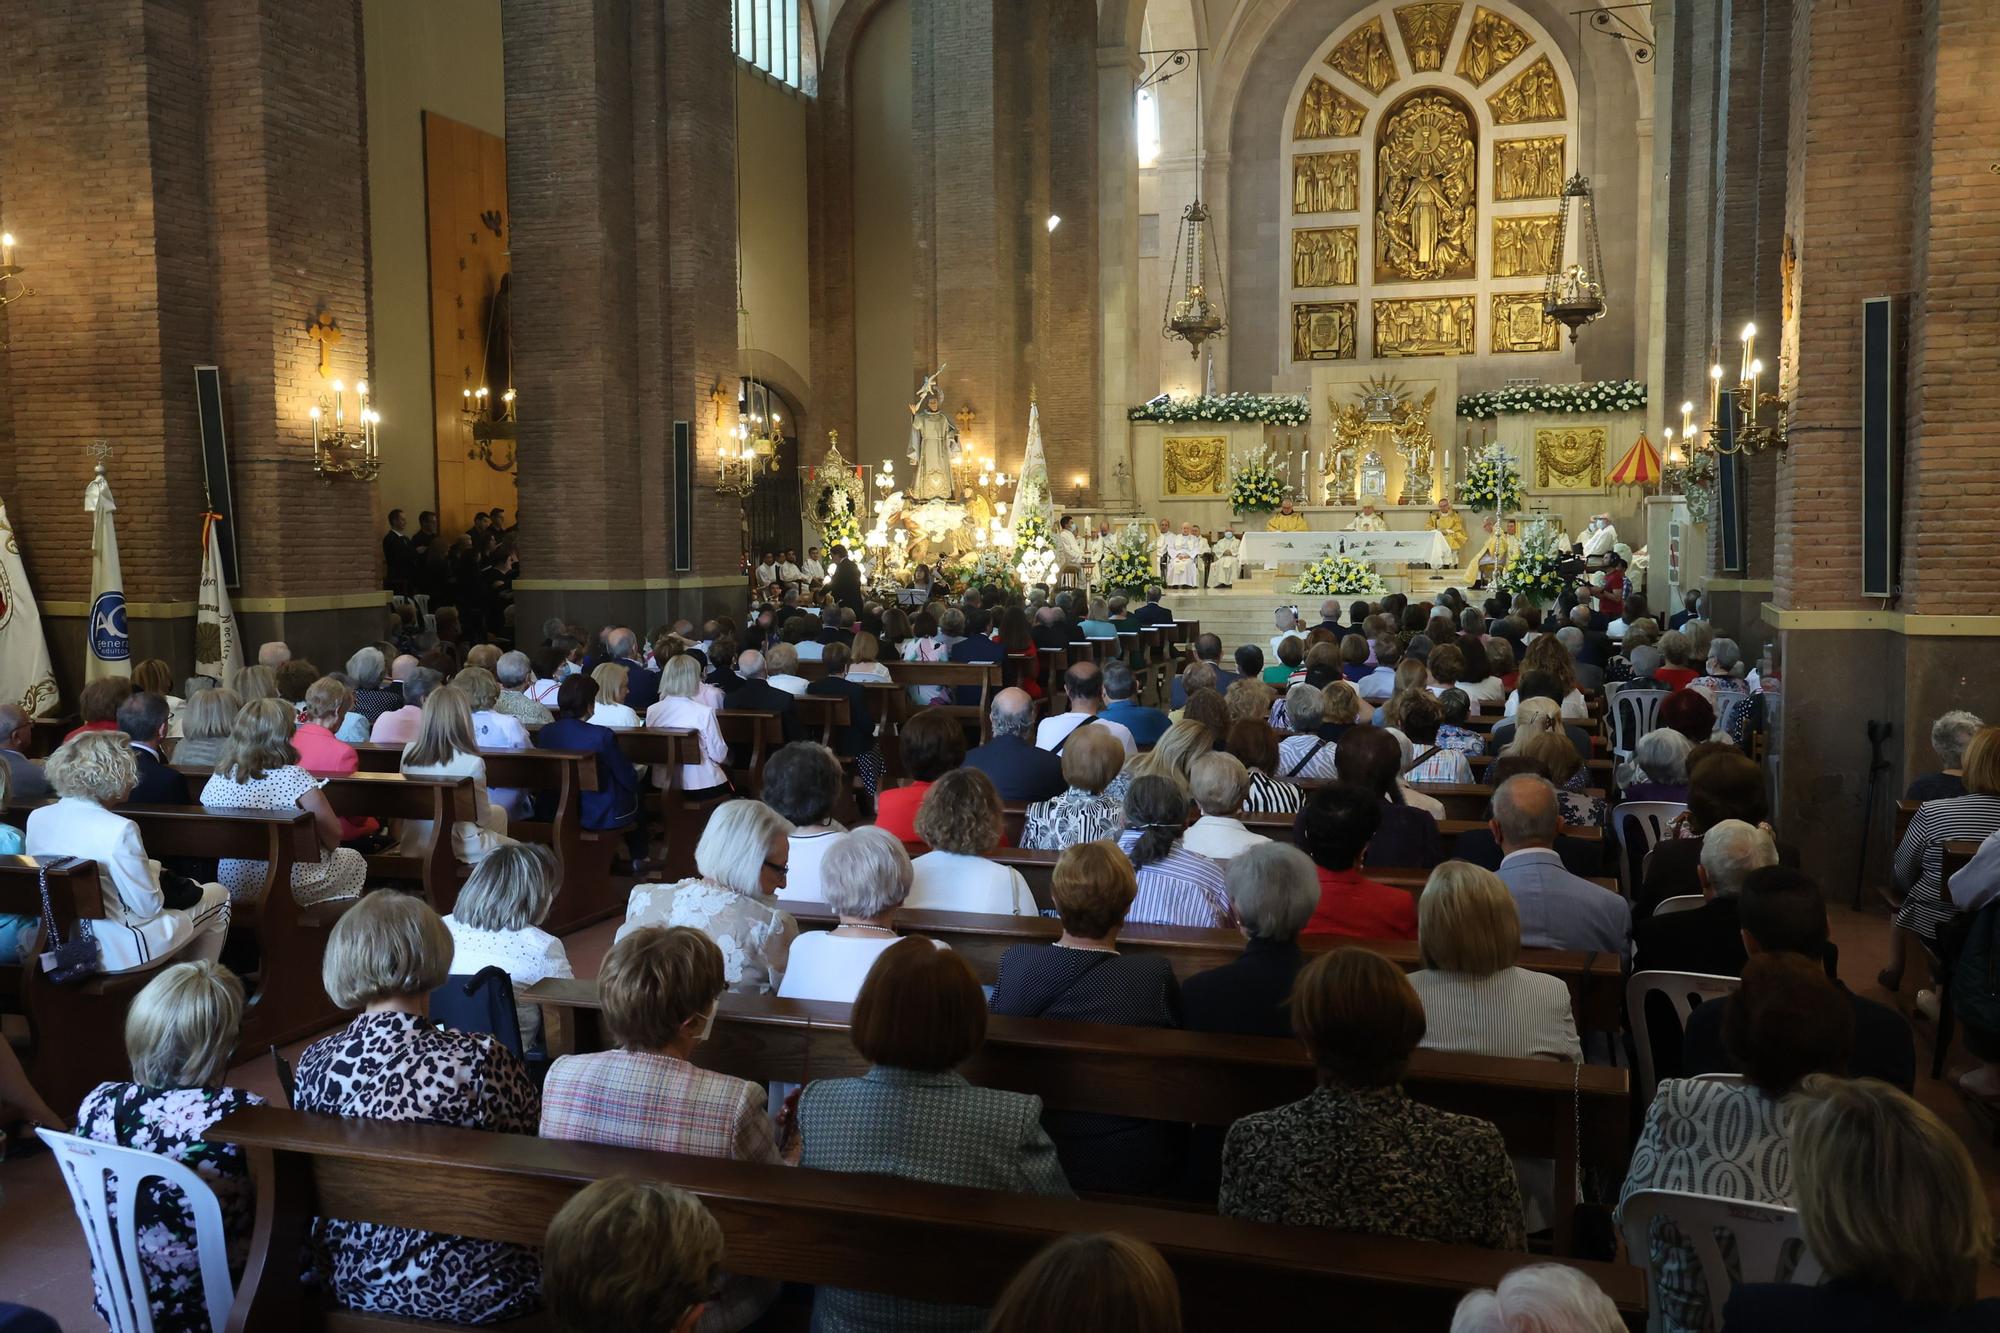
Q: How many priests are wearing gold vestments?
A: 3